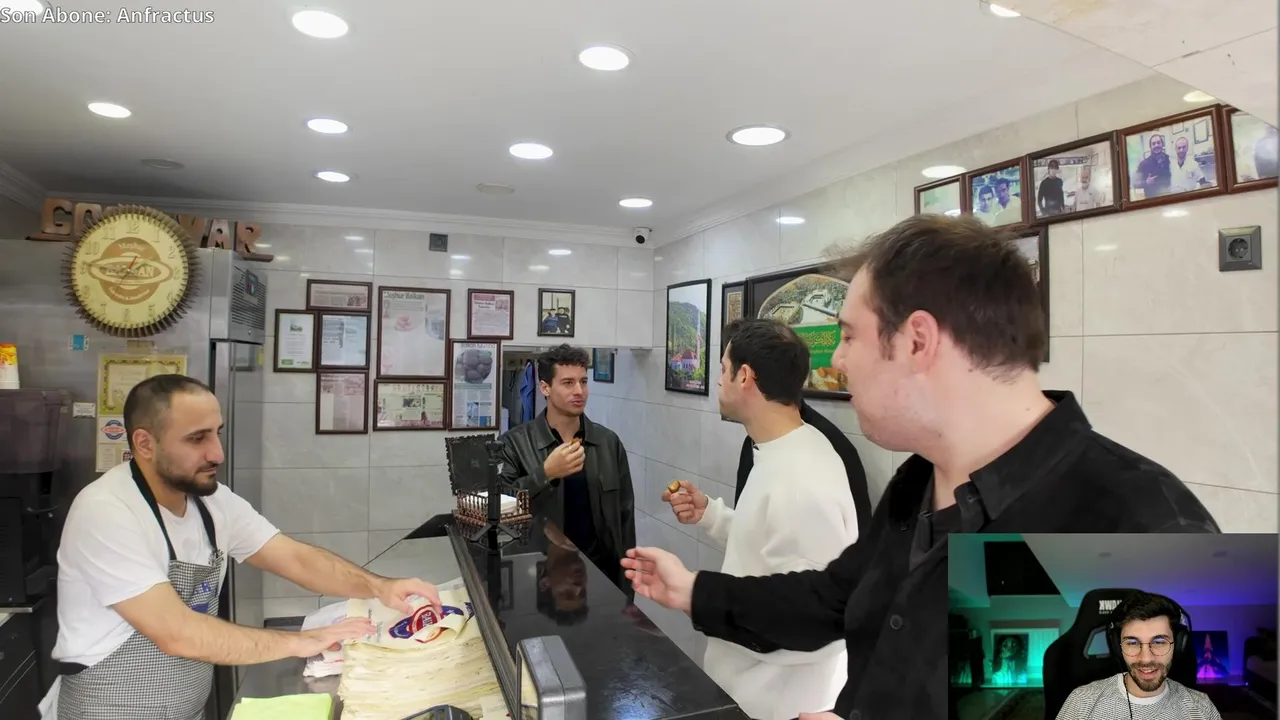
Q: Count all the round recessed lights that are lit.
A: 10